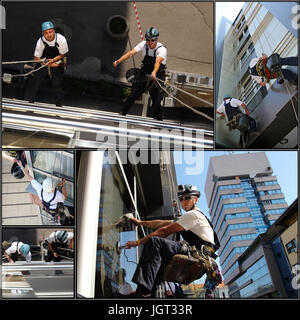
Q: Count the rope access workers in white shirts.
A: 8